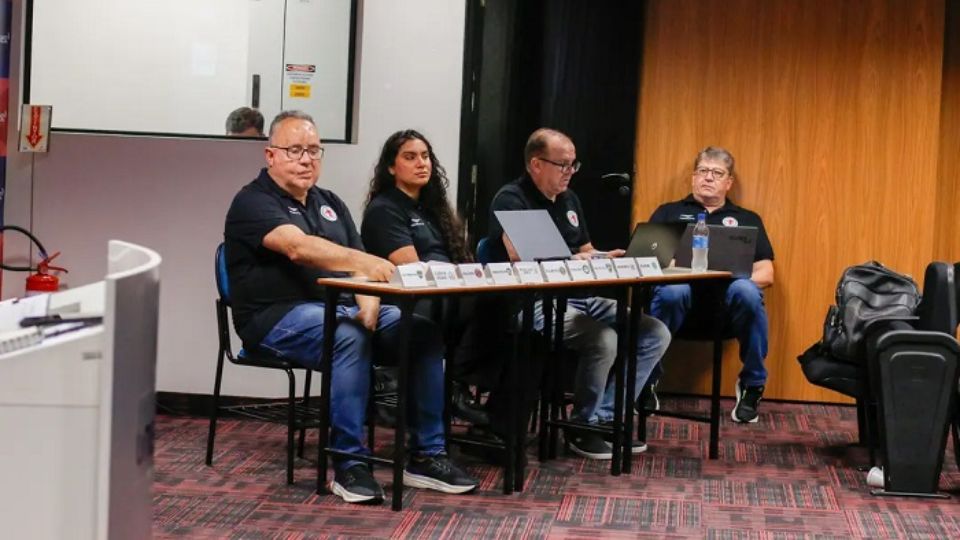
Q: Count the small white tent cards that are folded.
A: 10